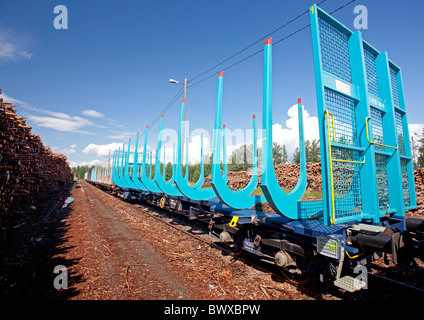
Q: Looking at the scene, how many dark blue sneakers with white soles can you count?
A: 0